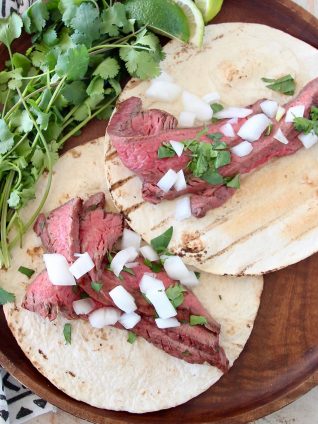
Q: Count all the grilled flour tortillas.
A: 2